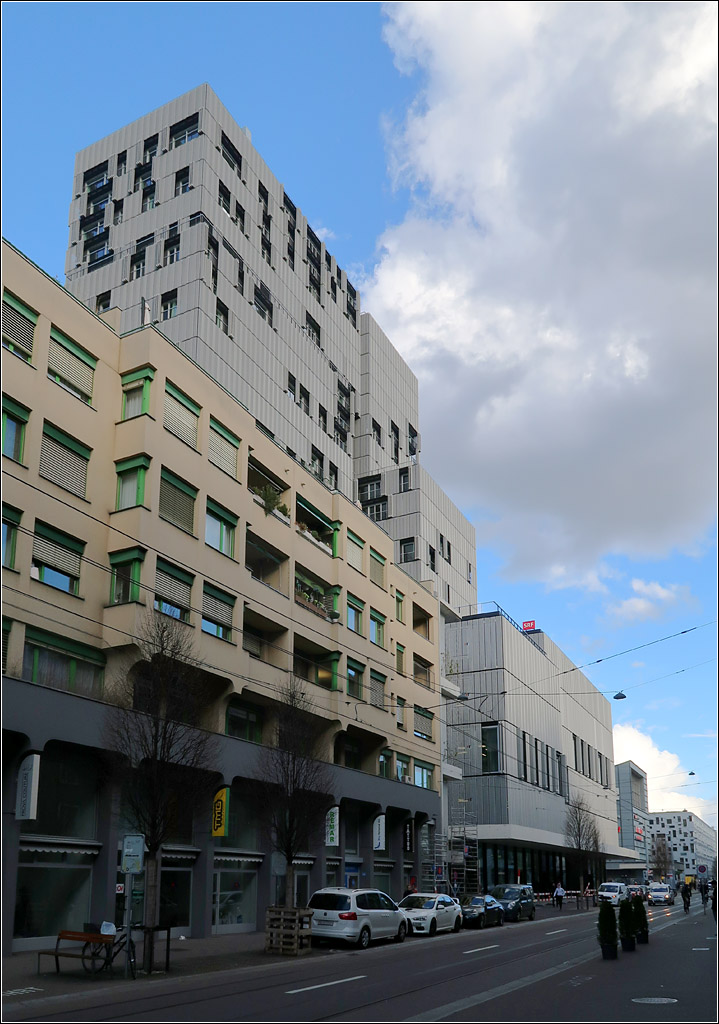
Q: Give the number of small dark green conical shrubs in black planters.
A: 3